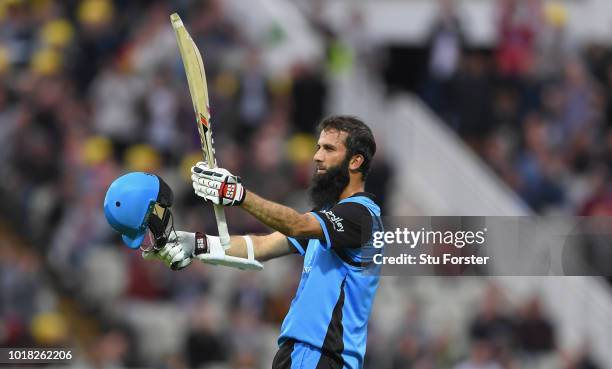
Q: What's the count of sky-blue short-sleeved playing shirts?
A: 1